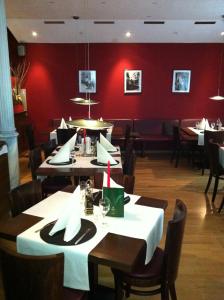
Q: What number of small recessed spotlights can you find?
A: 3